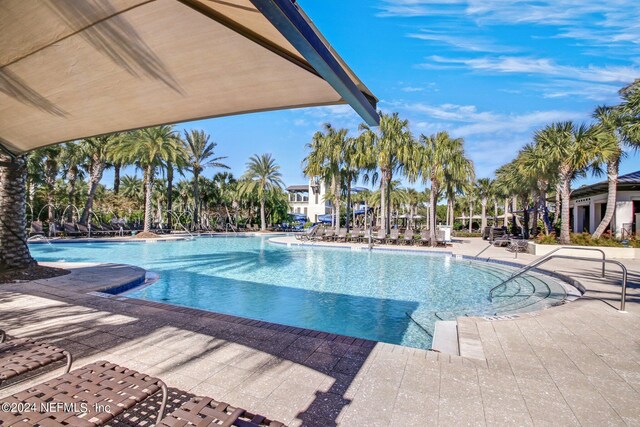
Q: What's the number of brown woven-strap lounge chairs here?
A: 3